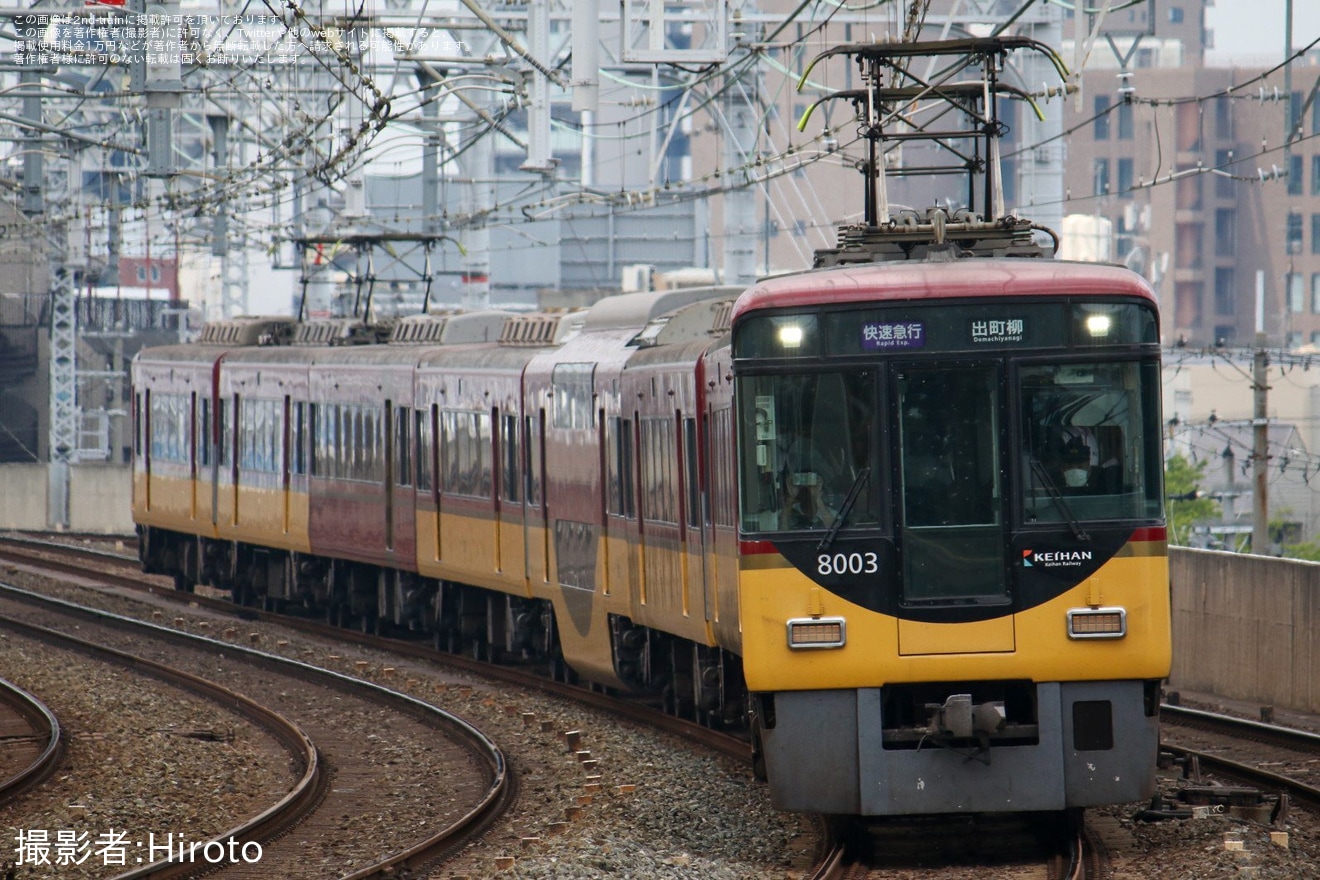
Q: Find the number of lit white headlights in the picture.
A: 2